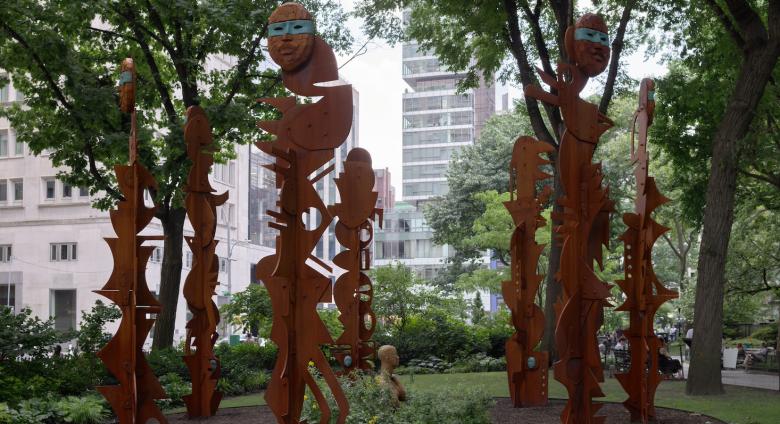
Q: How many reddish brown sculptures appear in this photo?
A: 7